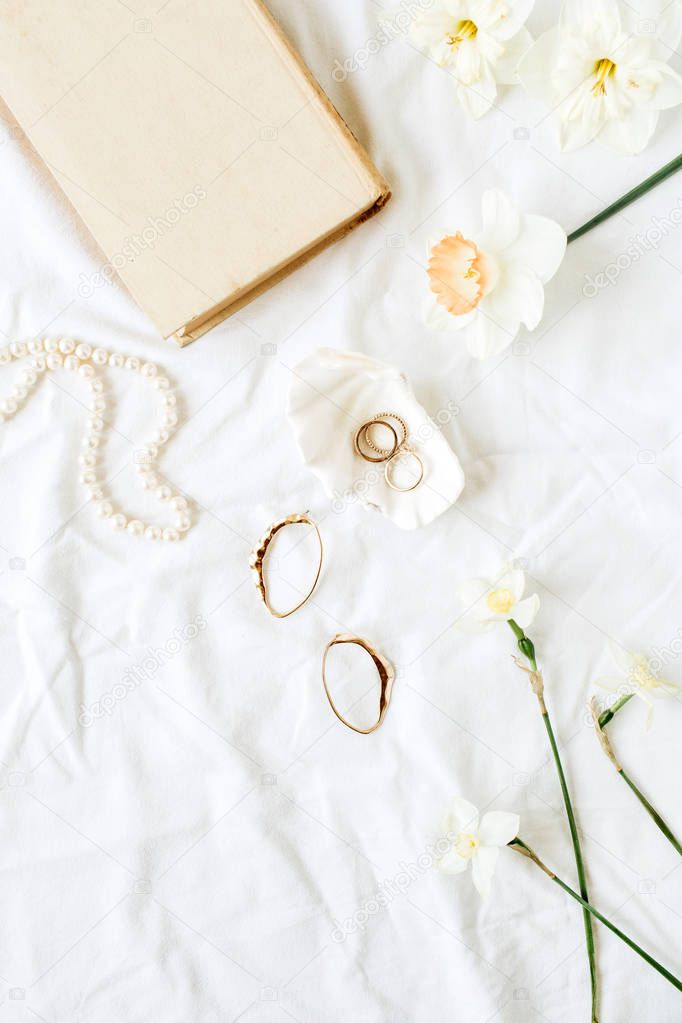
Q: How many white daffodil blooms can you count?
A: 6